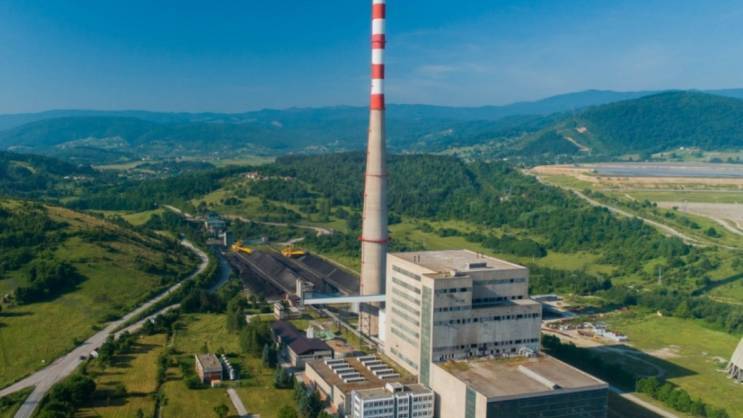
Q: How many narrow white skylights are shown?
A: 10